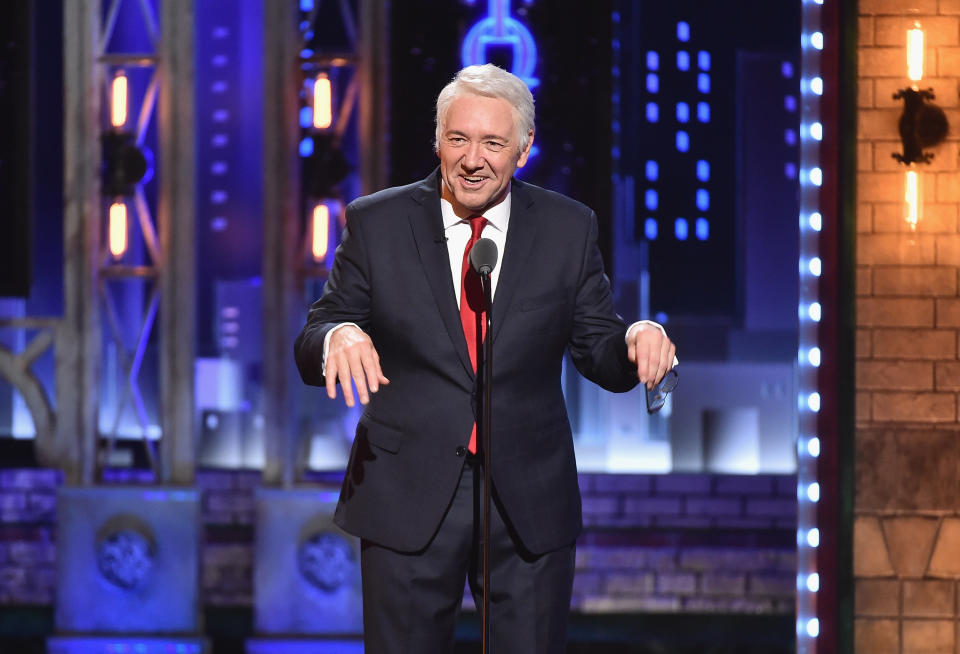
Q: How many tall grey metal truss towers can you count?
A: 2